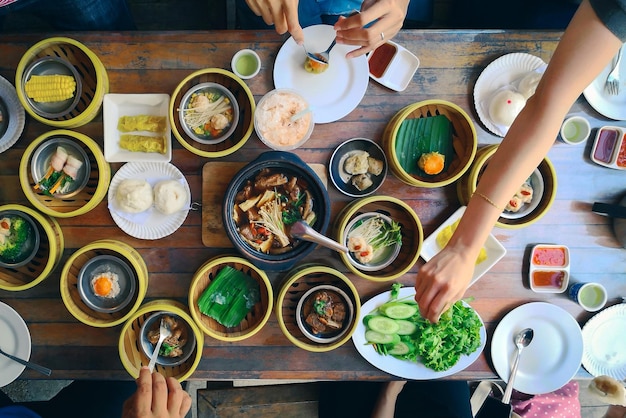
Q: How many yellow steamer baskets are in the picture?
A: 11